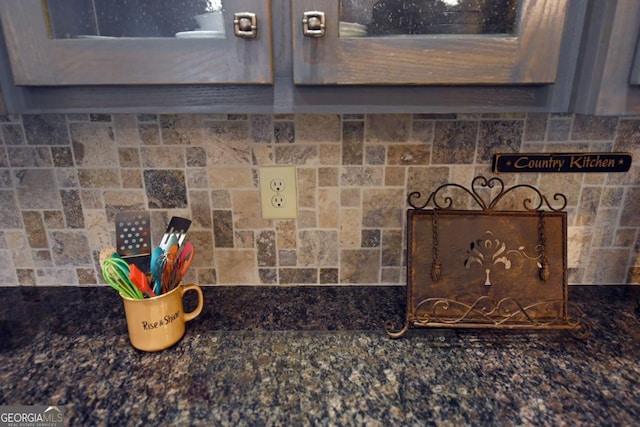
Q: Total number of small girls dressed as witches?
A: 0